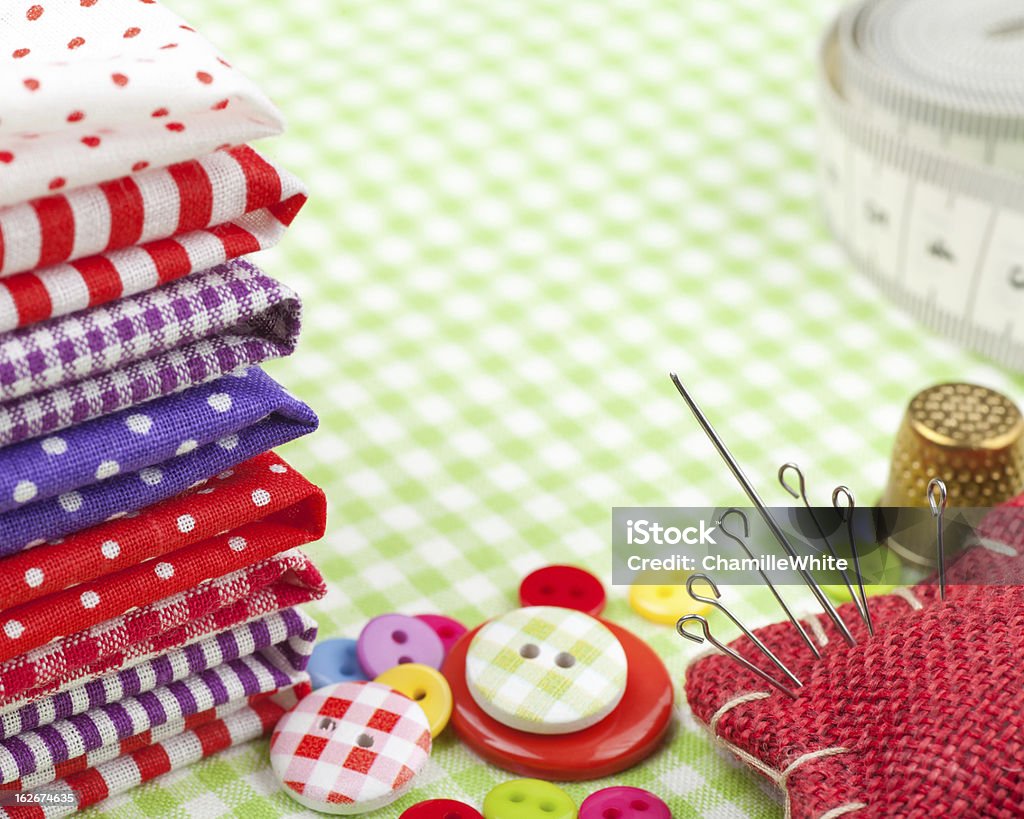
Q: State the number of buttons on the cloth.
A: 13